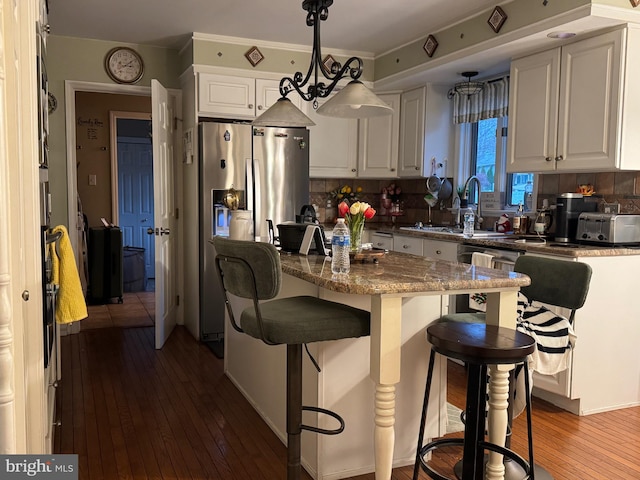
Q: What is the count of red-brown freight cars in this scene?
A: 0